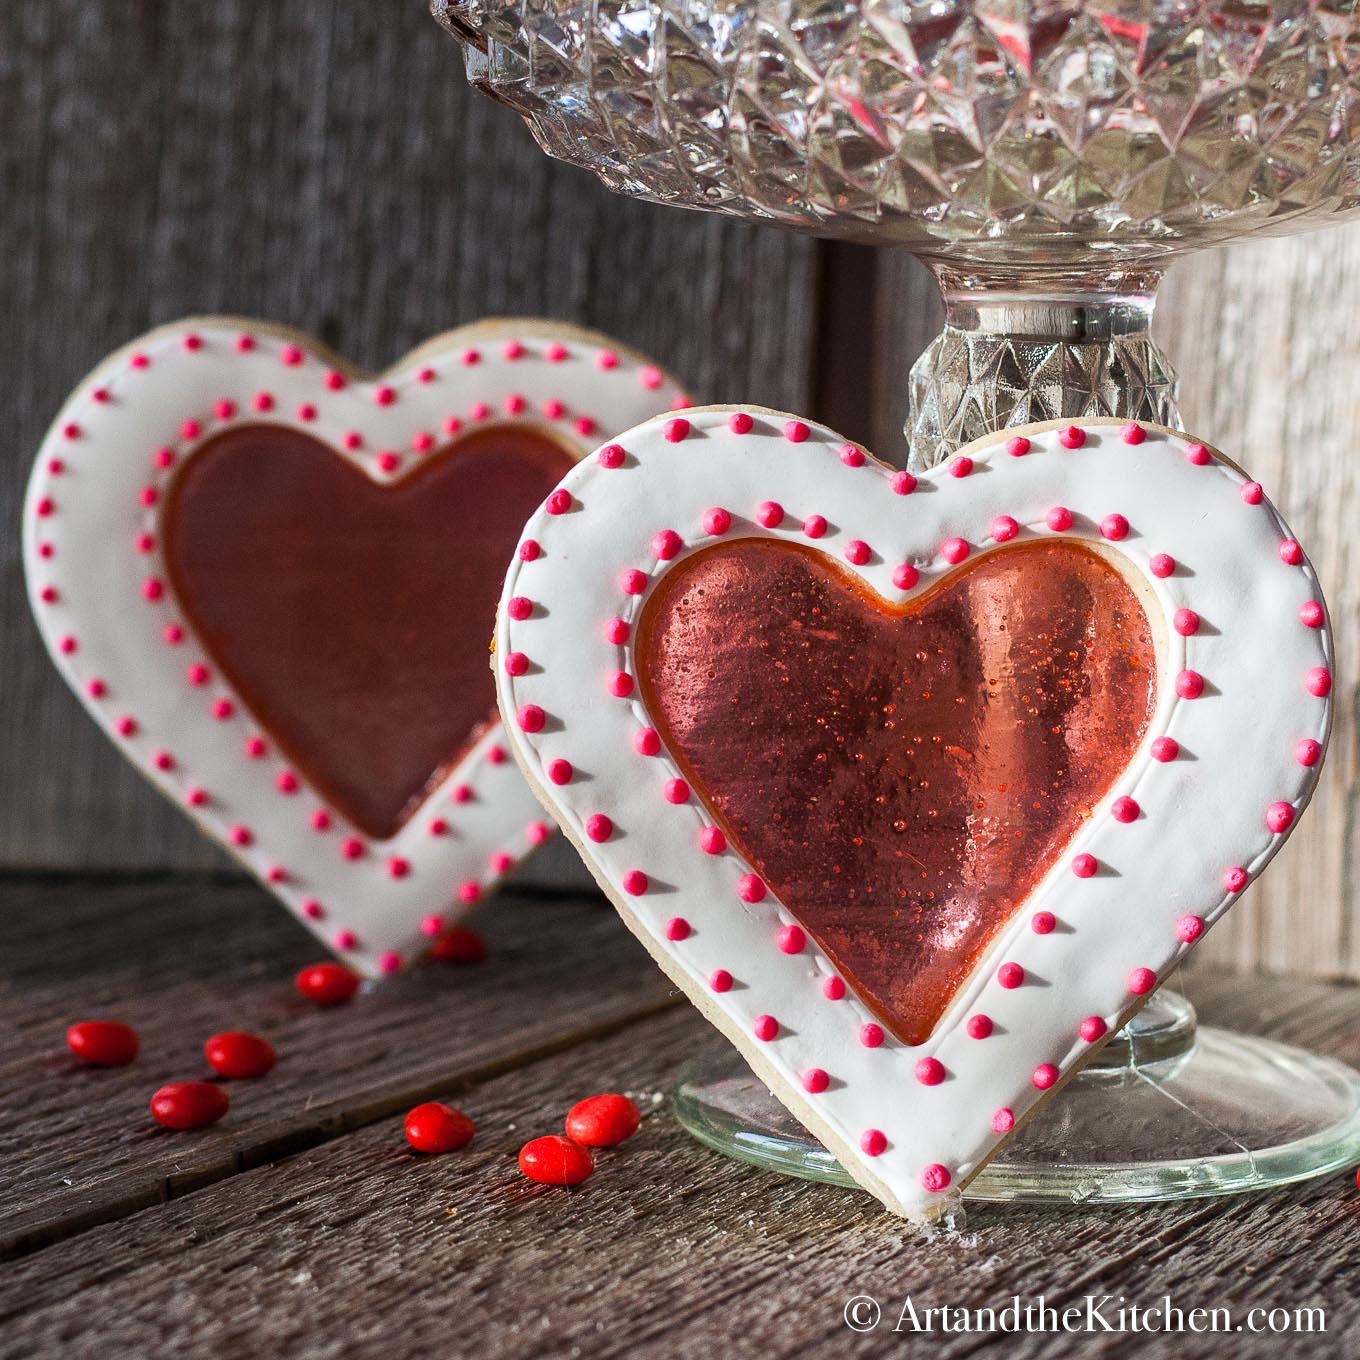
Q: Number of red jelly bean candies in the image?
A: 8